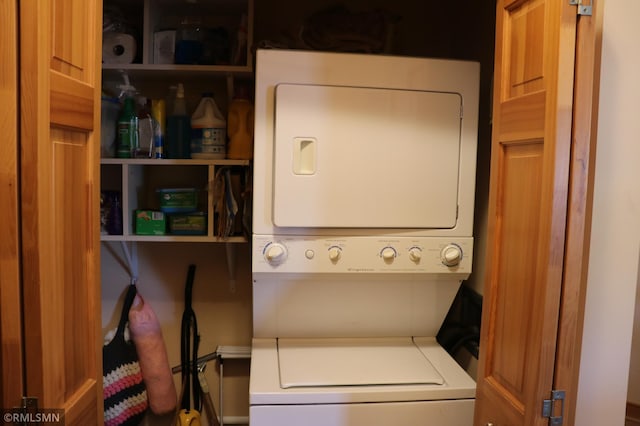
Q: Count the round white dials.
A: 5